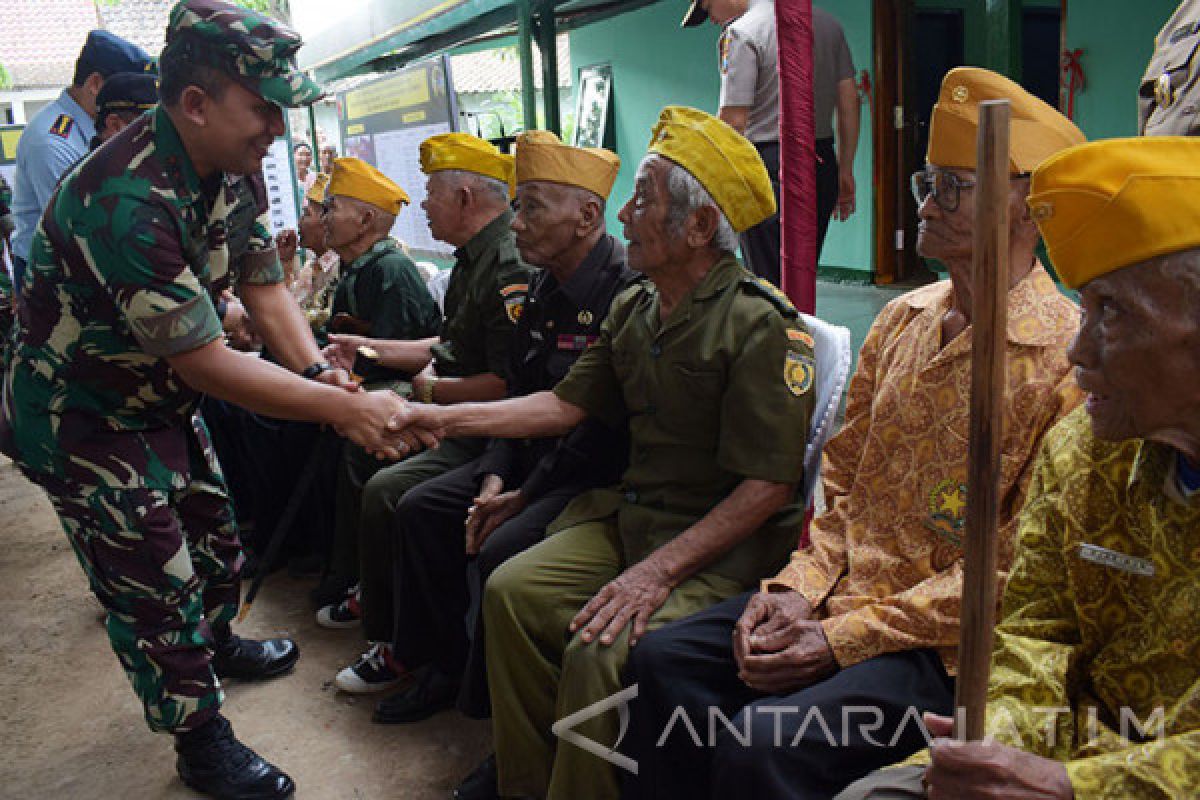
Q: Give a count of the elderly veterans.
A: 7